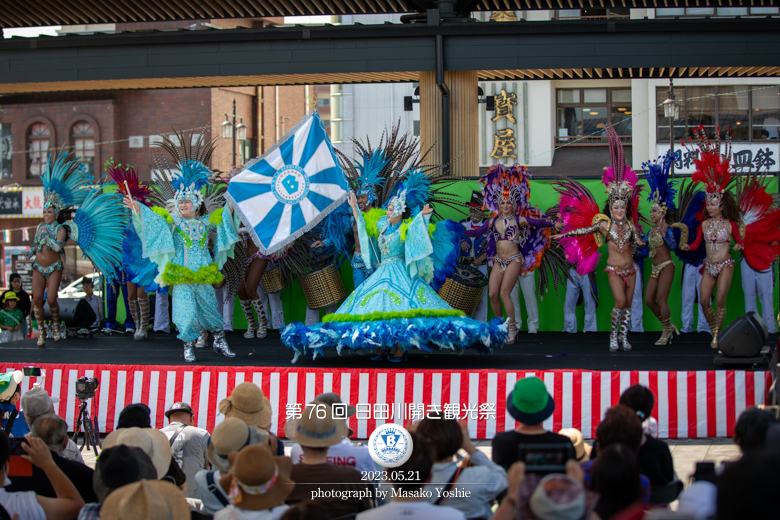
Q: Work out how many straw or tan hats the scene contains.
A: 7